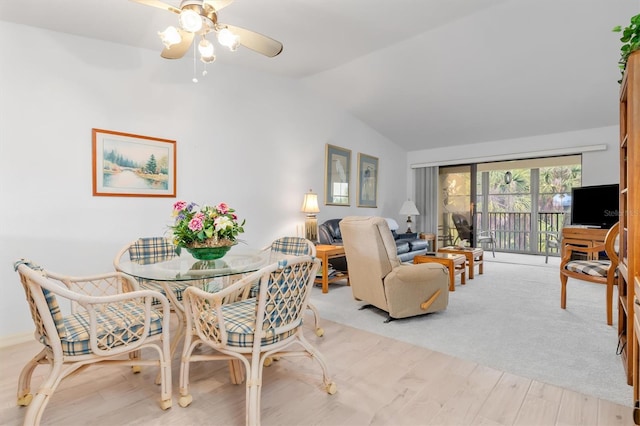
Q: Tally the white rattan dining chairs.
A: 4